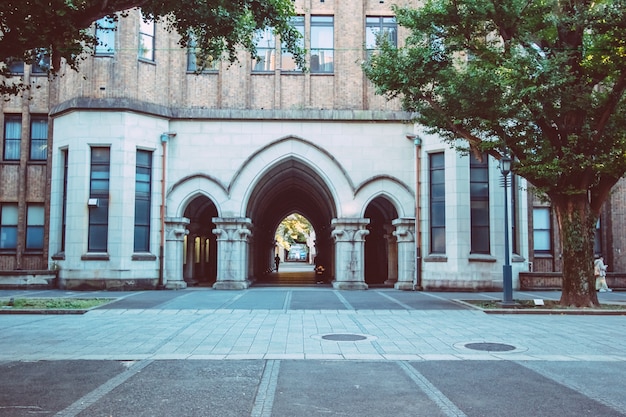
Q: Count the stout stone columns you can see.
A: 4